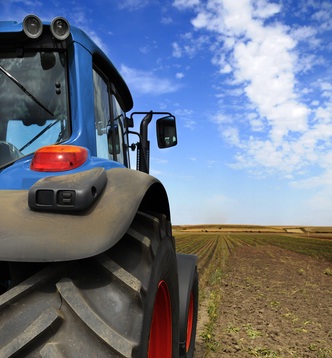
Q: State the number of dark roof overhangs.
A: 1